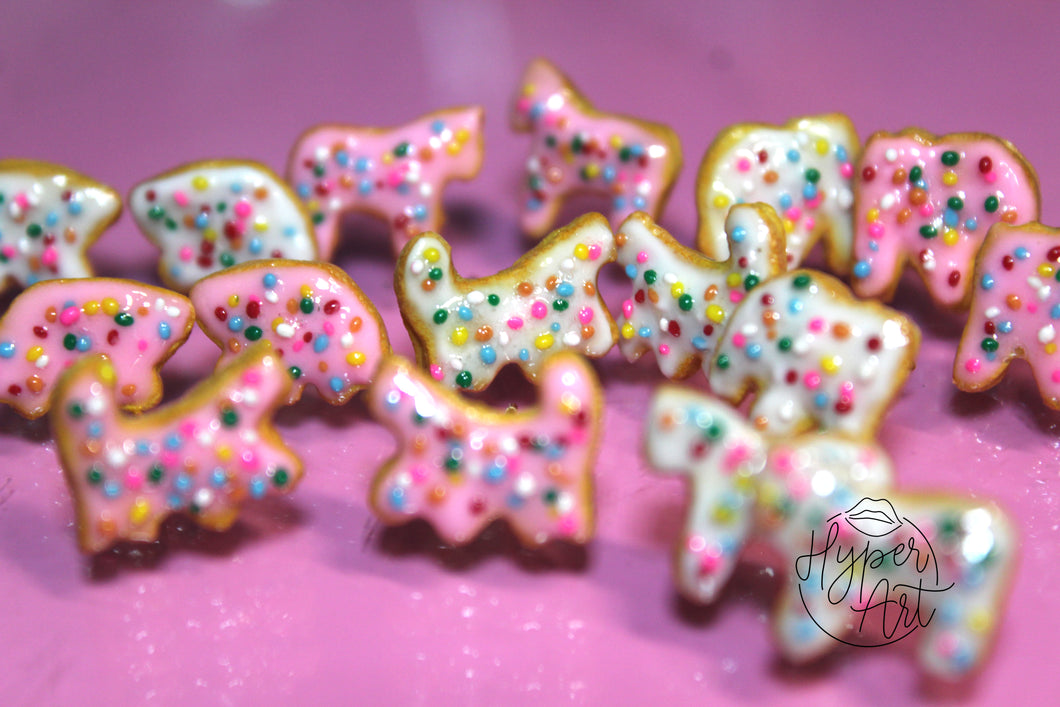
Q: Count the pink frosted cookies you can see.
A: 8